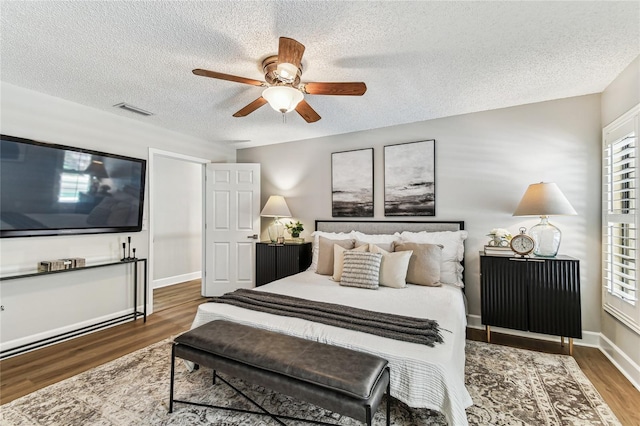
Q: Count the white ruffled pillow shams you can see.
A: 3